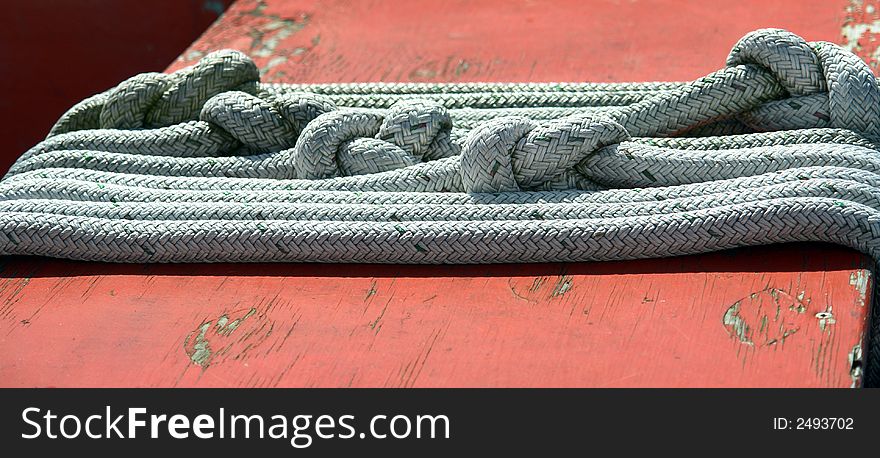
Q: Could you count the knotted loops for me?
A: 5